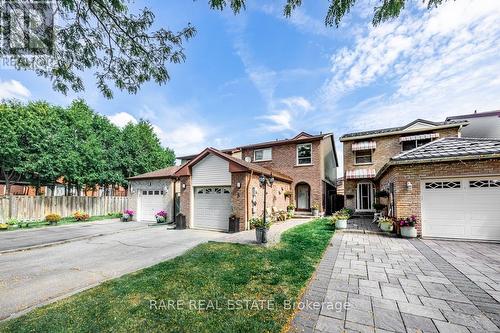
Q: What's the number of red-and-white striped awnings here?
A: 3